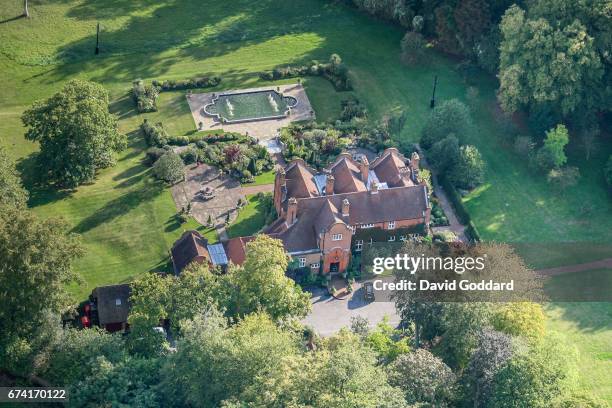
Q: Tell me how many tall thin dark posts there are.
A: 2